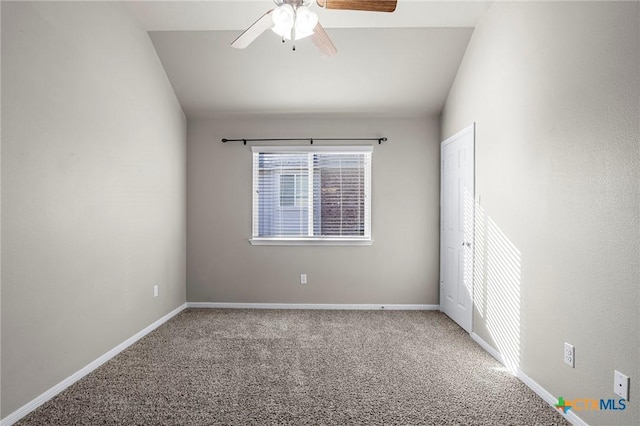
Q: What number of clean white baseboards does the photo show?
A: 3